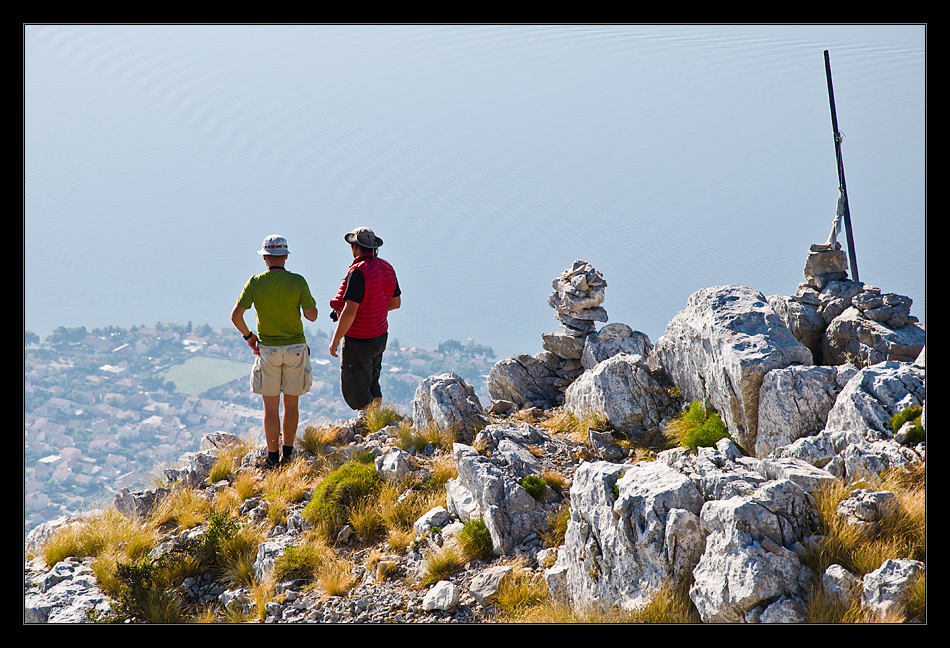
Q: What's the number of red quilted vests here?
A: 1